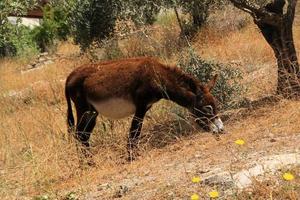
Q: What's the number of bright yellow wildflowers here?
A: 5